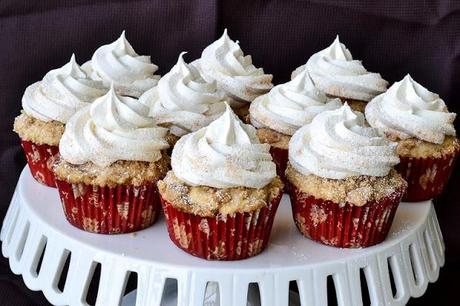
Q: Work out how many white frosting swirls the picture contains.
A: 10